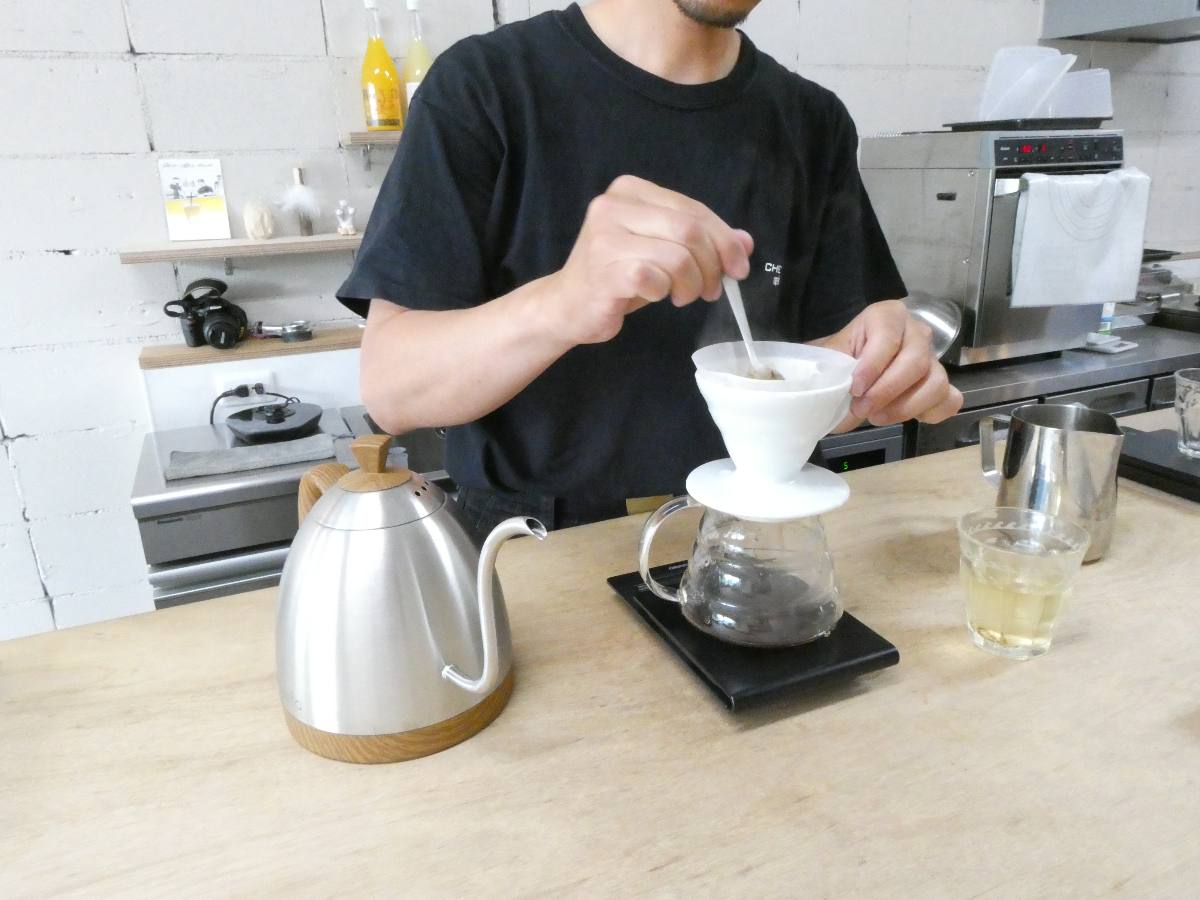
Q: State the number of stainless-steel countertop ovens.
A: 1